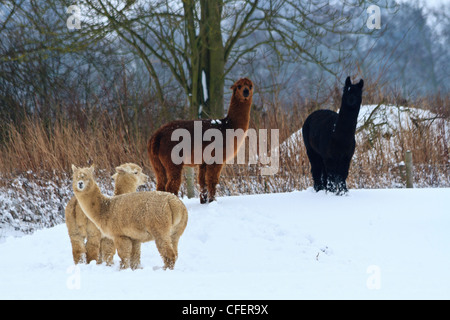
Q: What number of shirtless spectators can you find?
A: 0